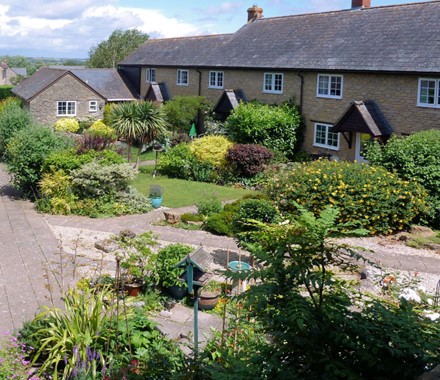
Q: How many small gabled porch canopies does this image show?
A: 3